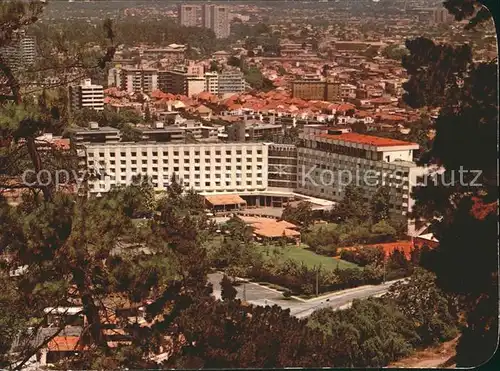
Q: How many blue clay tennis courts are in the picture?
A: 0